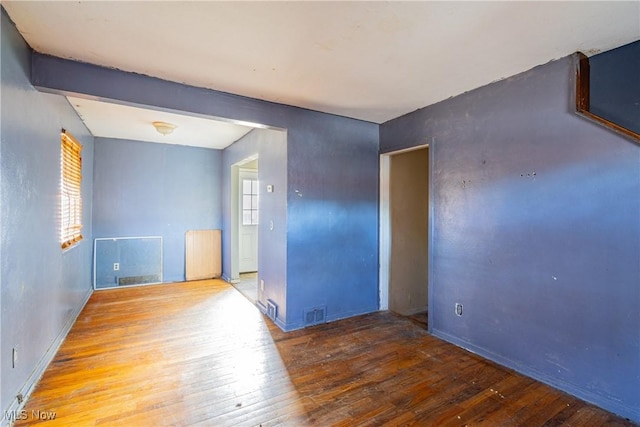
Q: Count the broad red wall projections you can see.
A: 0